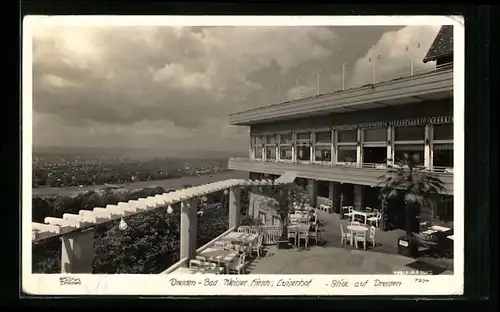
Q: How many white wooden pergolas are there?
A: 1